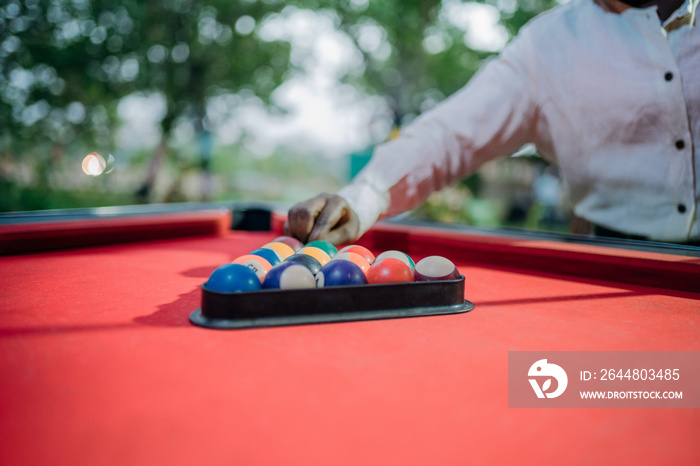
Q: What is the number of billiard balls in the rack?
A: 15